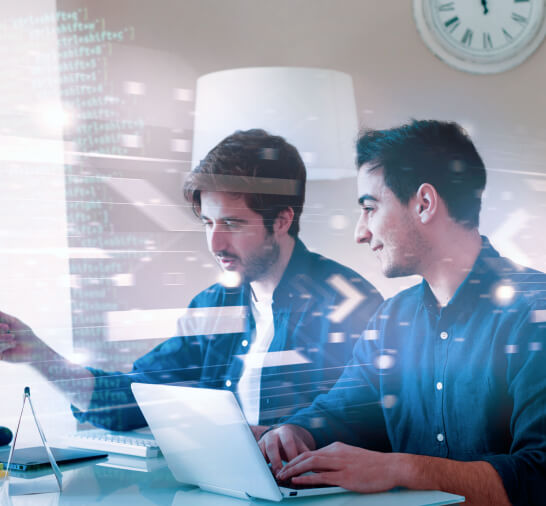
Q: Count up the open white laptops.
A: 1